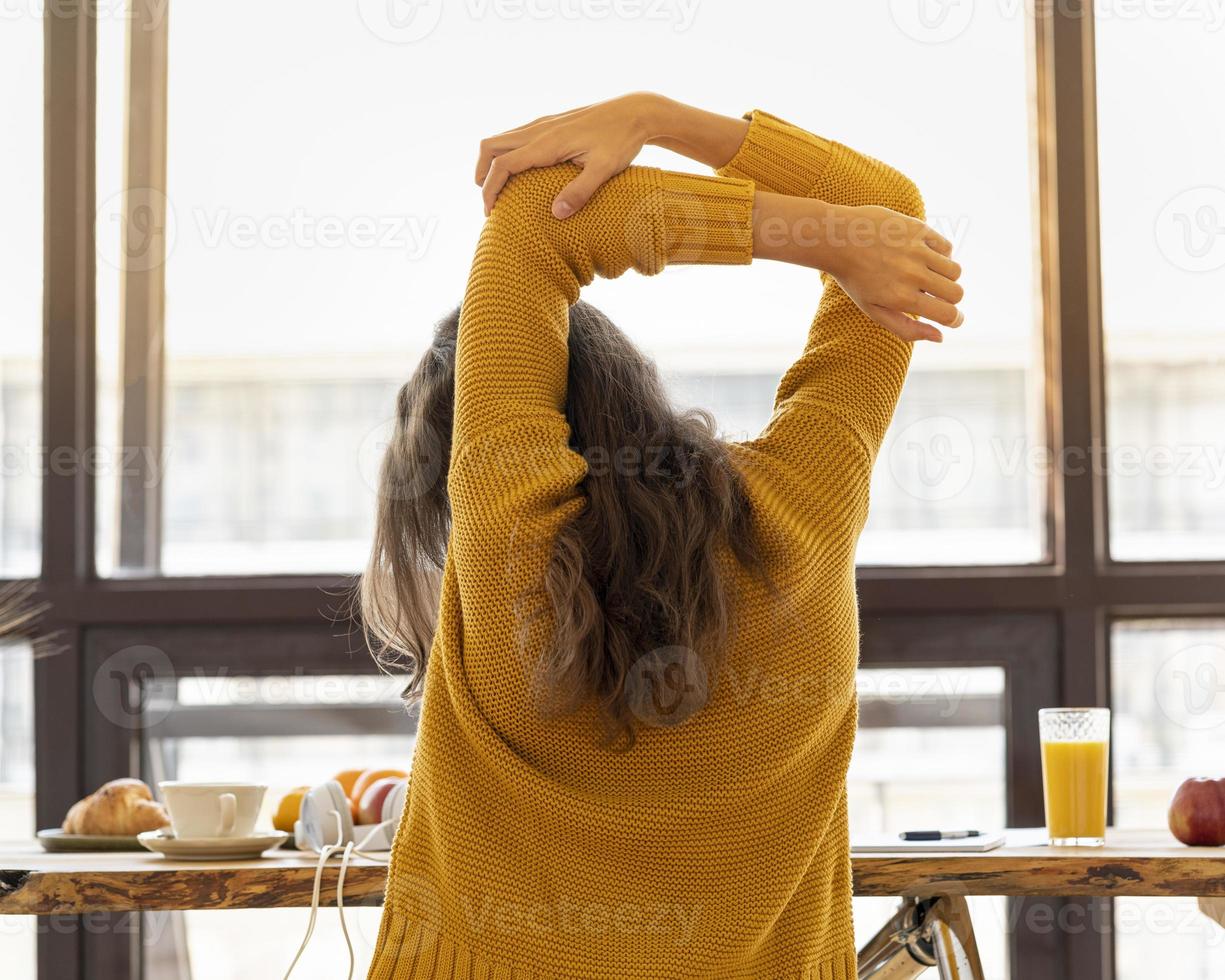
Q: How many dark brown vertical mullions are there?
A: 2